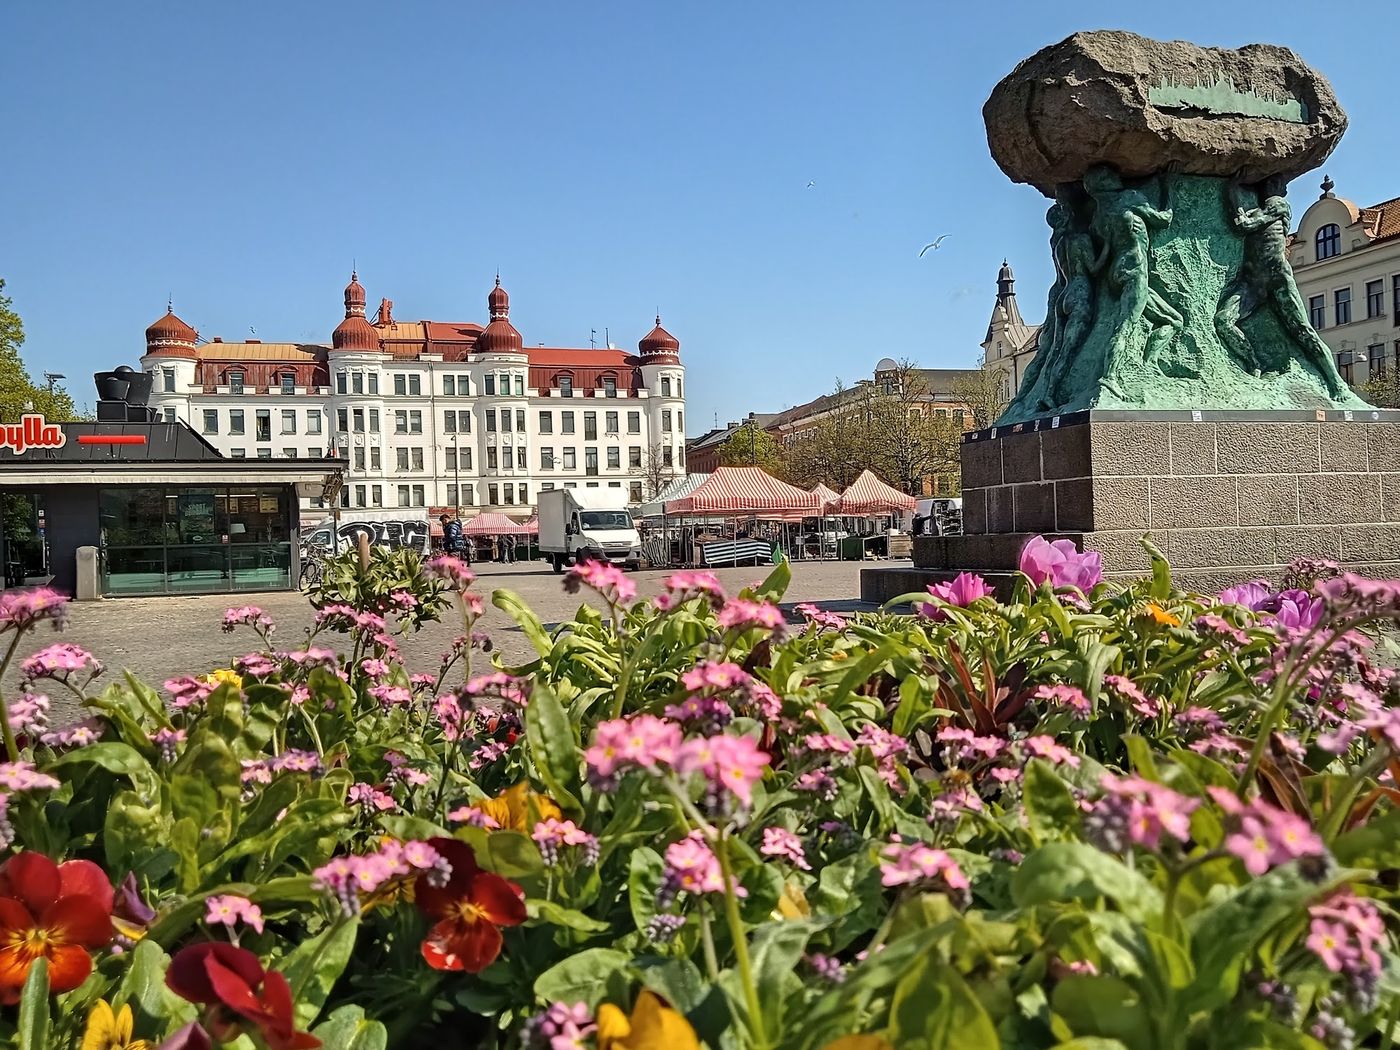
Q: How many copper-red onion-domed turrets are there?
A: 4